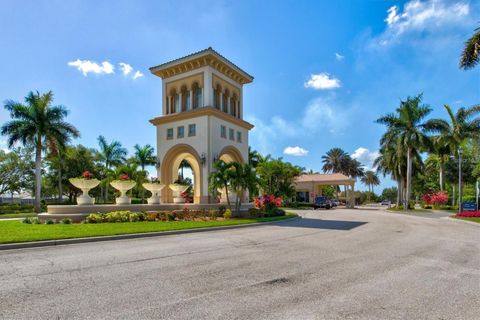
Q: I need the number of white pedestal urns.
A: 4